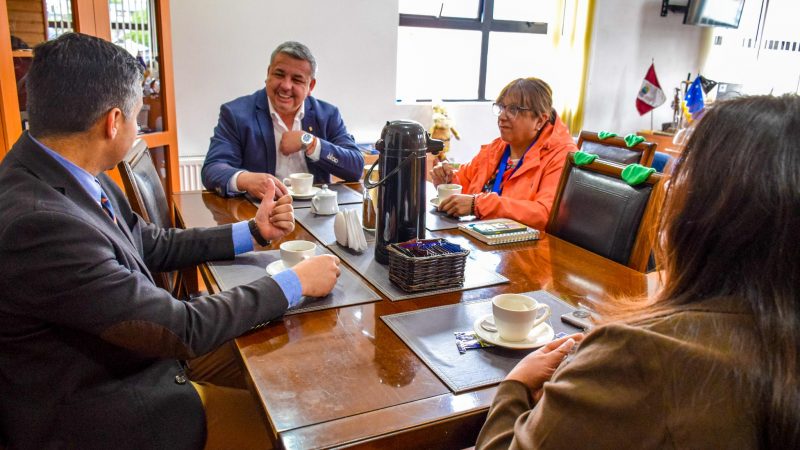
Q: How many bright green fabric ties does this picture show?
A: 4